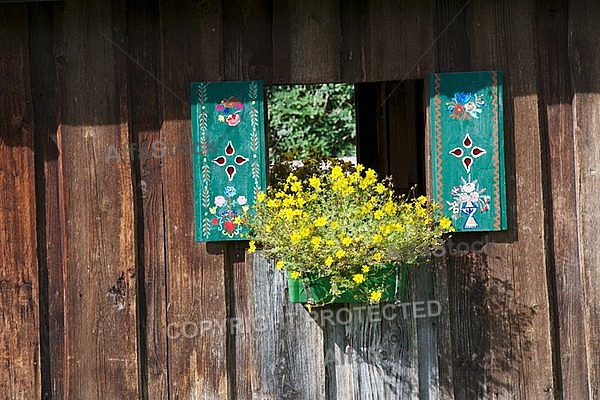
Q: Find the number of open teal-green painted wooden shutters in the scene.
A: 2